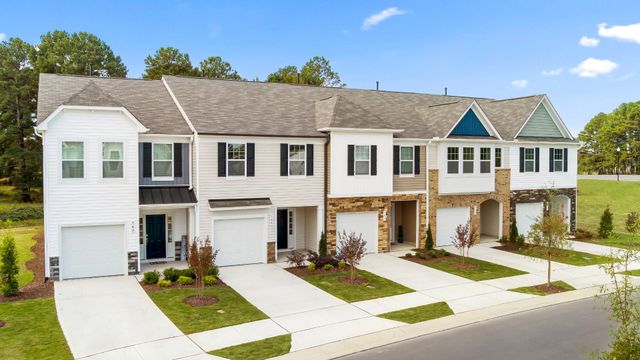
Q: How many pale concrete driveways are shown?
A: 5